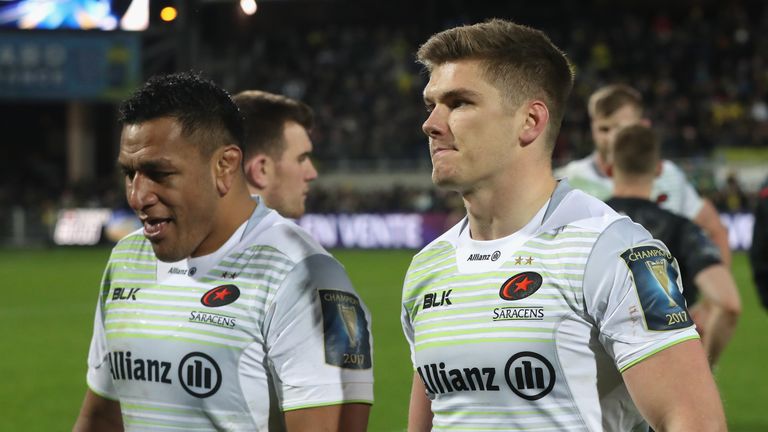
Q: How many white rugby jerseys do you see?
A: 3